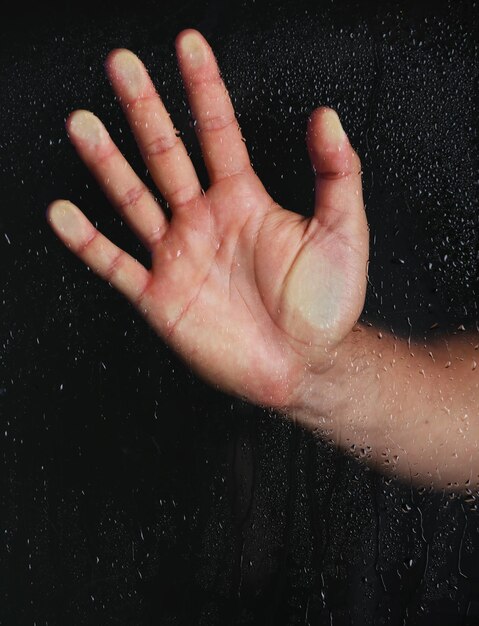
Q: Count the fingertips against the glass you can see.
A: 5